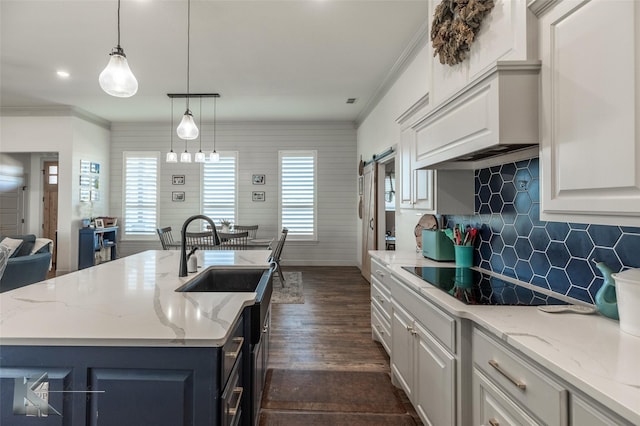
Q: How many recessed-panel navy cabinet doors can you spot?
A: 2